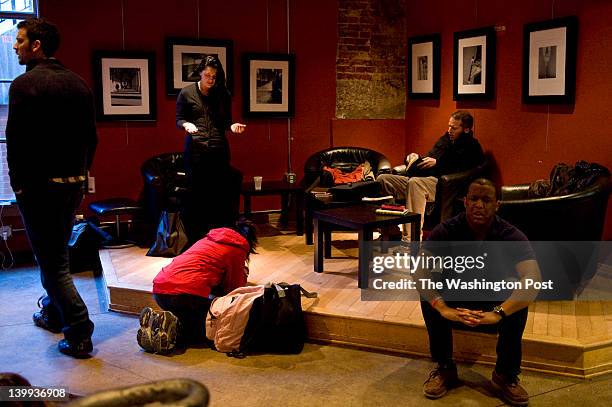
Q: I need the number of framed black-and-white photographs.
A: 6